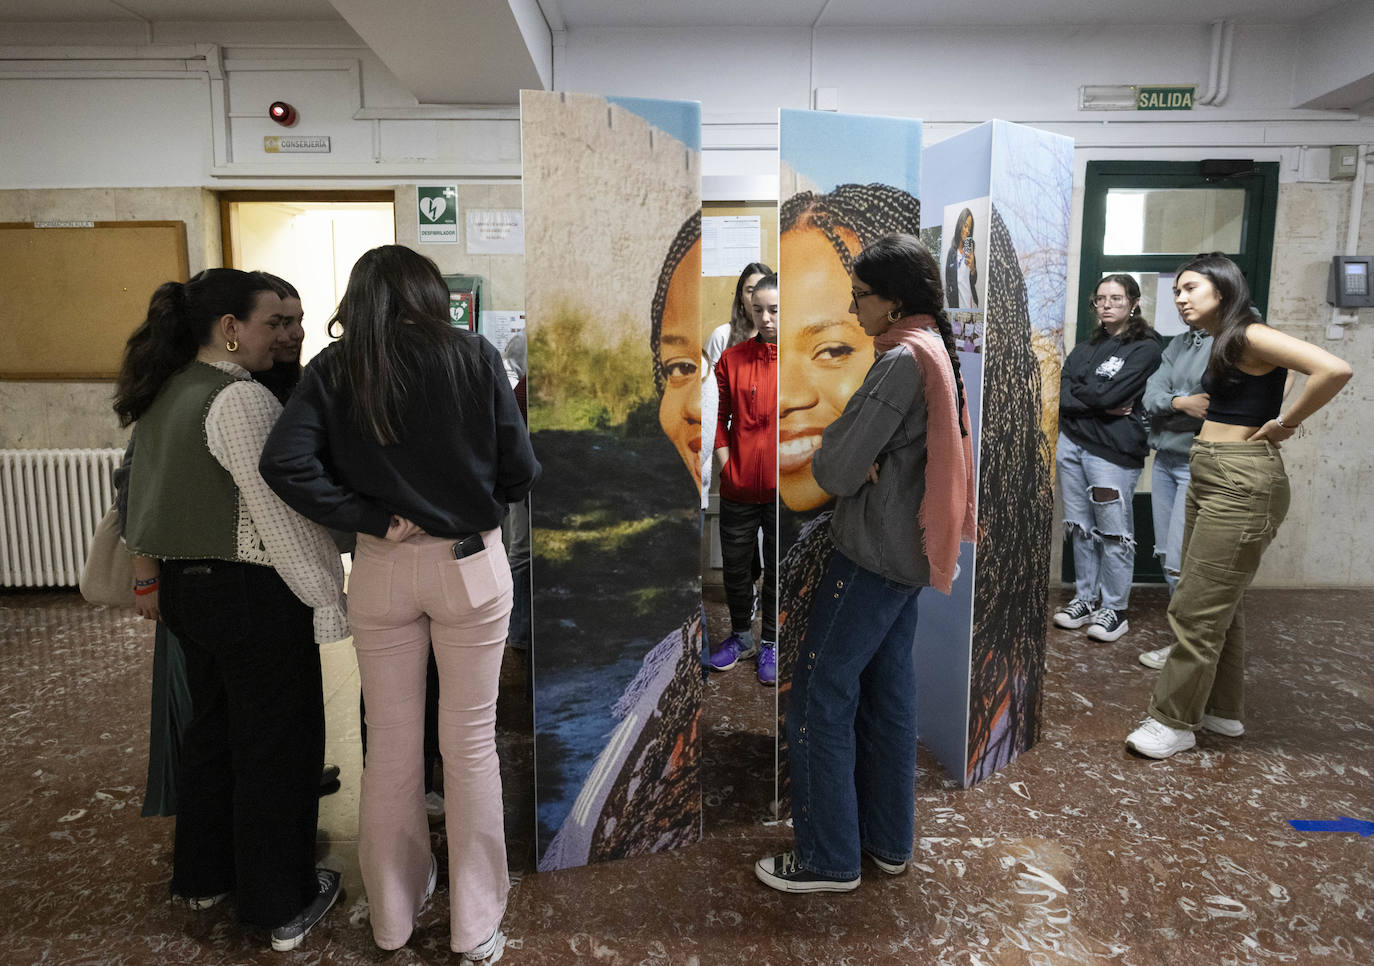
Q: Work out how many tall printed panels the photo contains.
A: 3